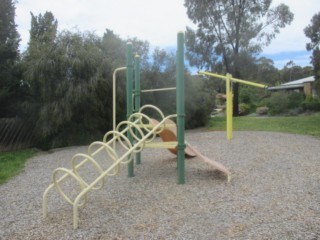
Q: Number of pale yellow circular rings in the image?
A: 7